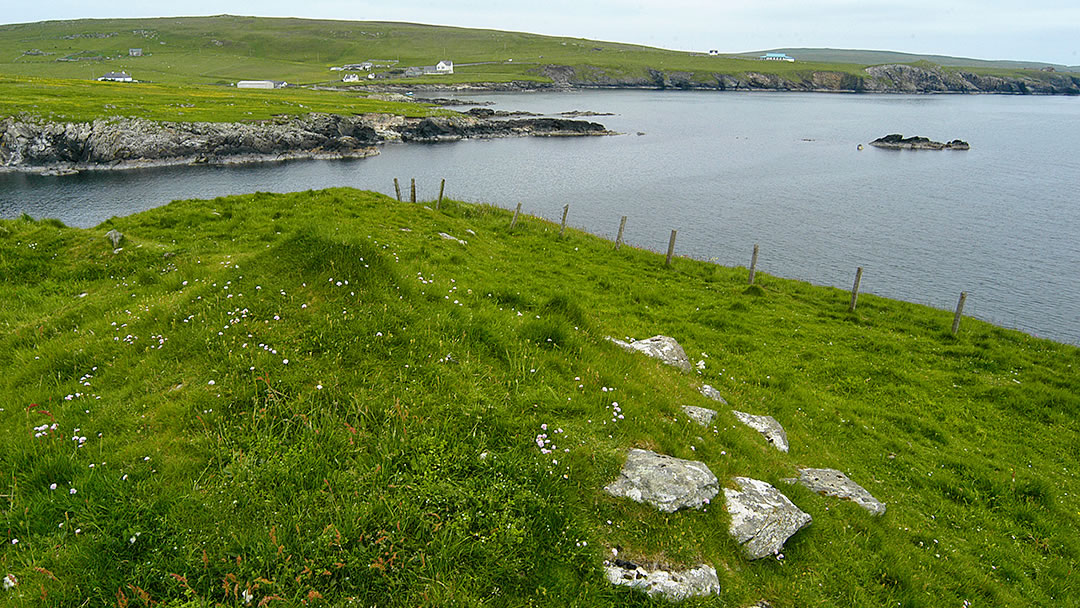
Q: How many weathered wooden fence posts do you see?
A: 10